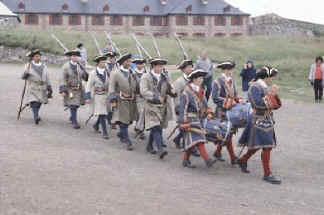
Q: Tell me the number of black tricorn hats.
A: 11